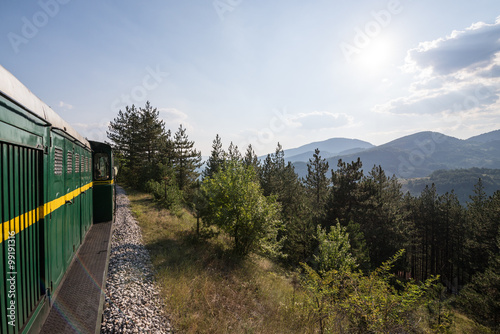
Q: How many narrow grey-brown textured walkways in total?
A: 1